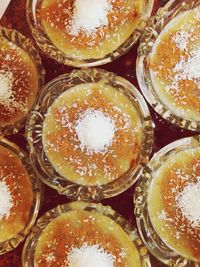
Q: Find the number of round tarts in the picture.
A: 7